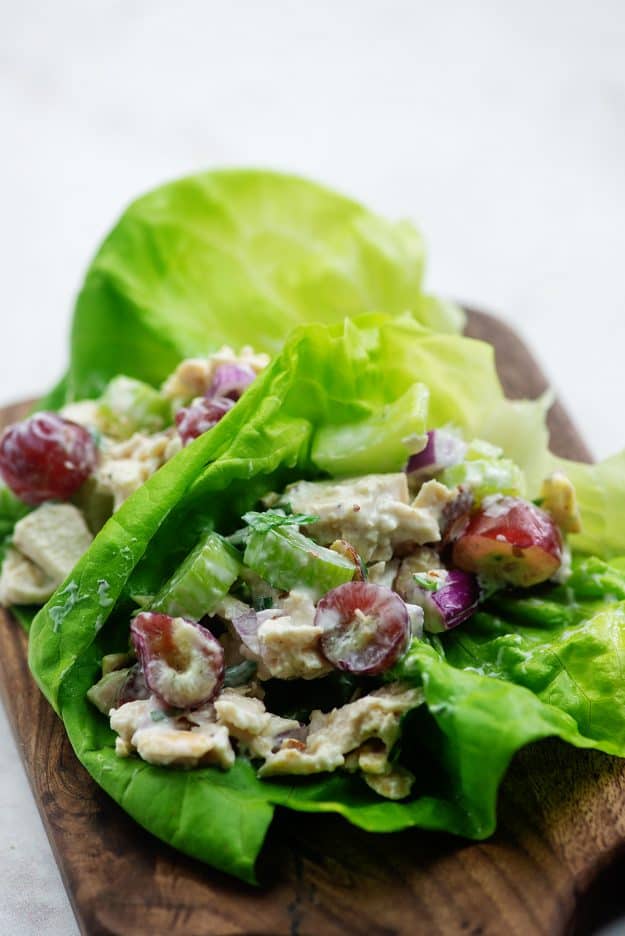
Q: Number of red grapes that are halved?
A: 3